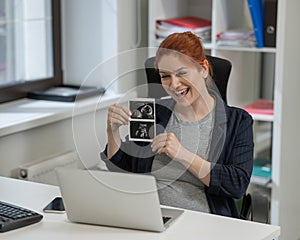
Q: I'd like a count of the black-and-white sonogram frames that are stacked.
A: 2